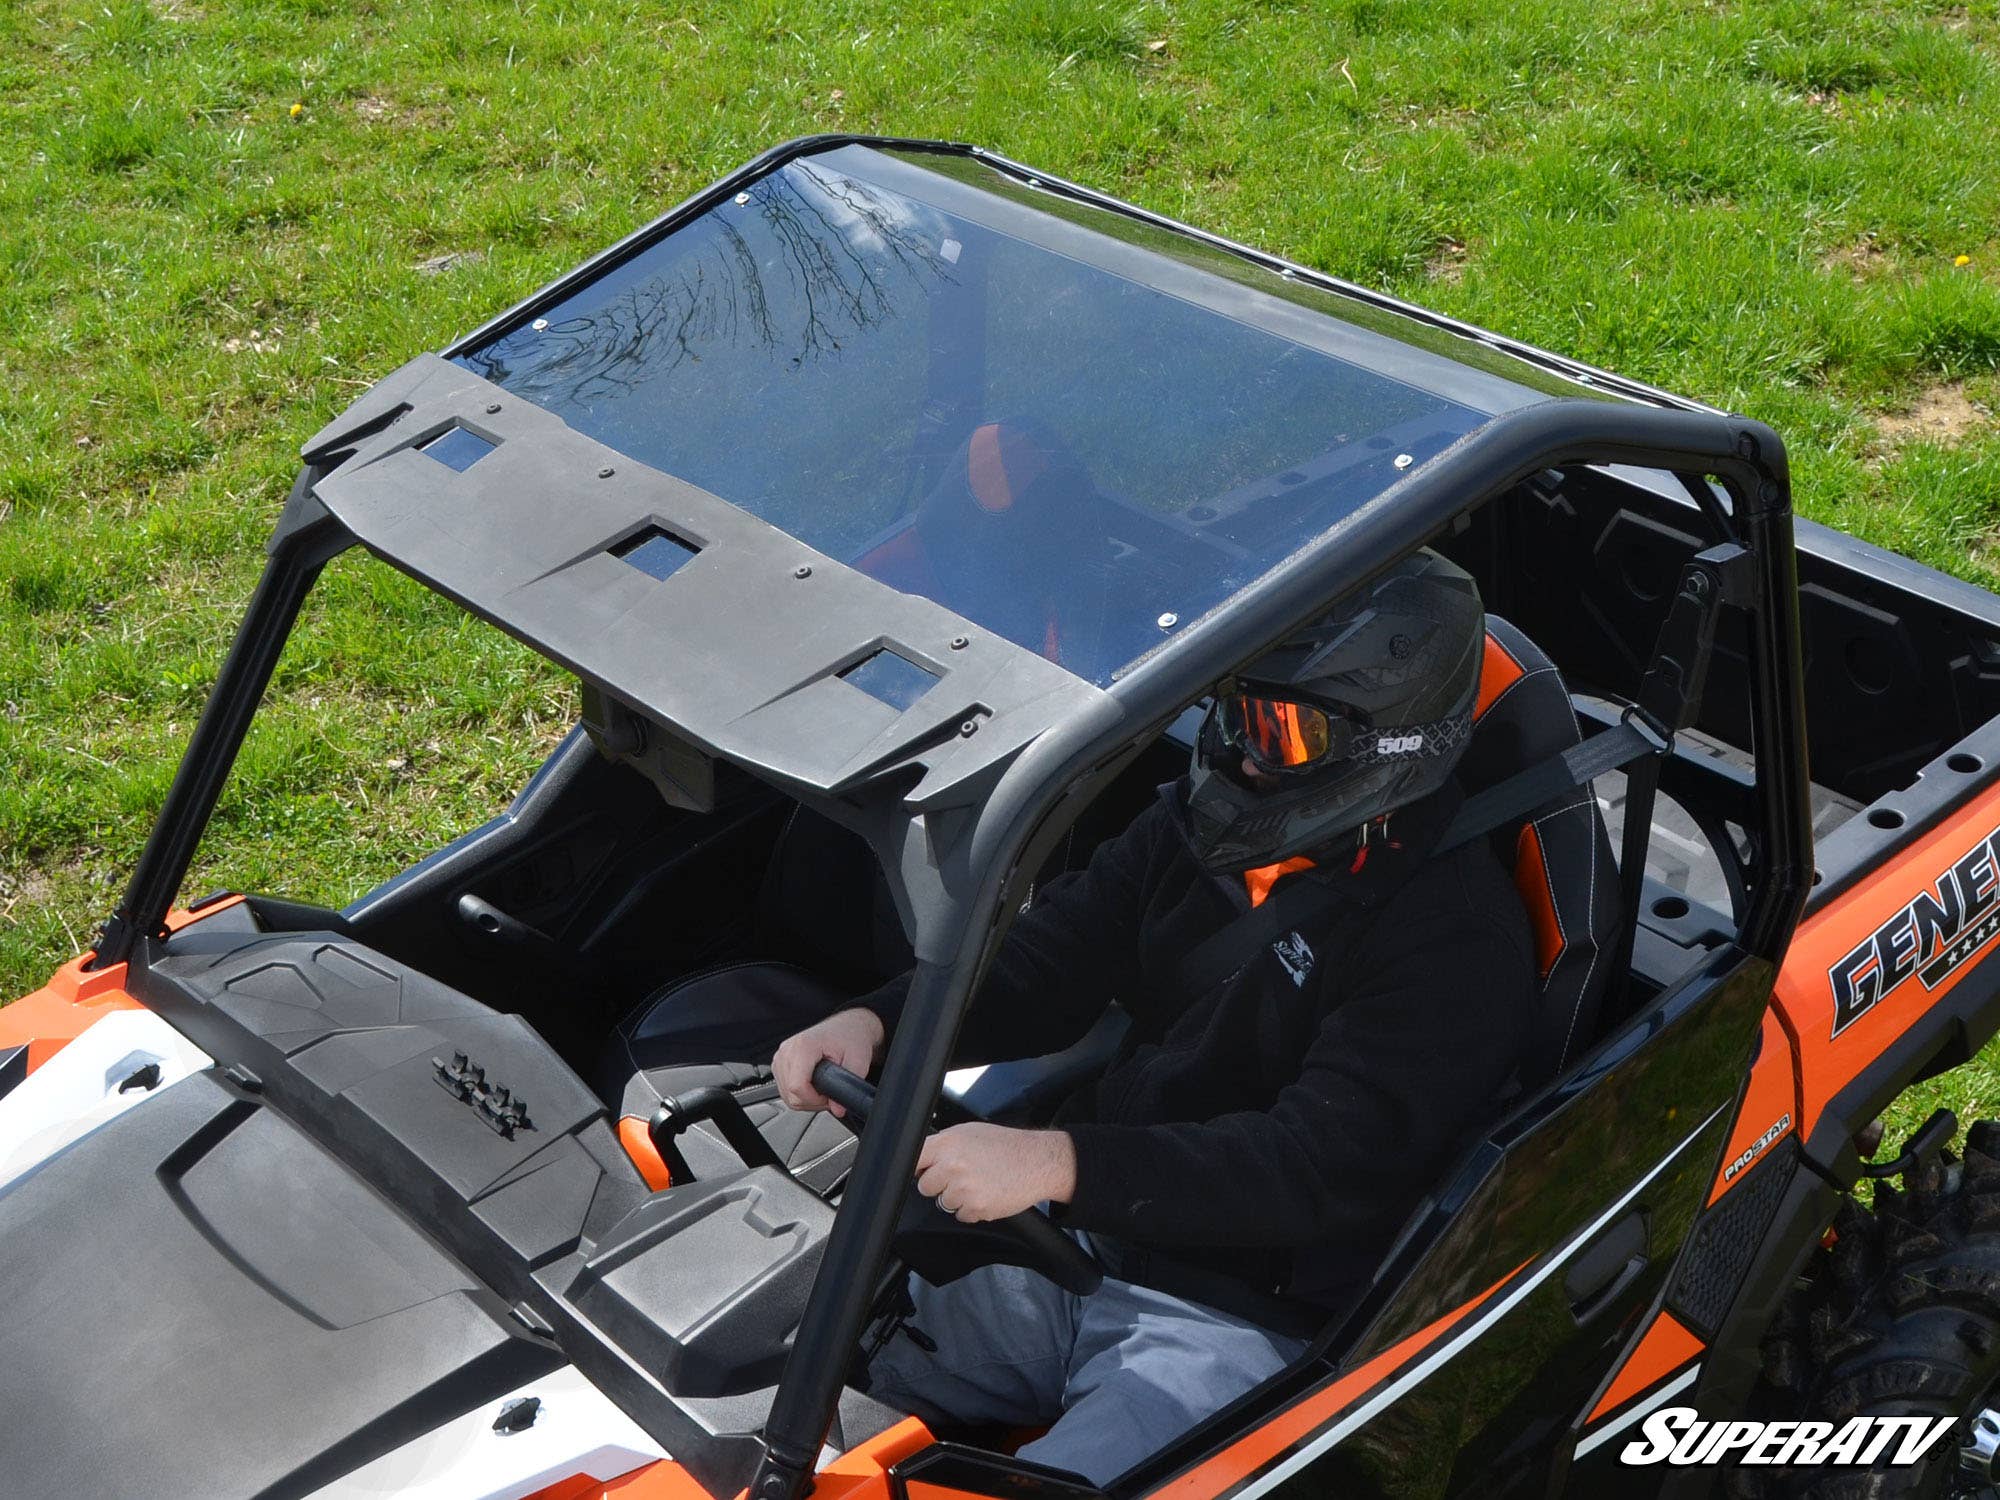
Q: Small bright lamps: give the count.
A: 0